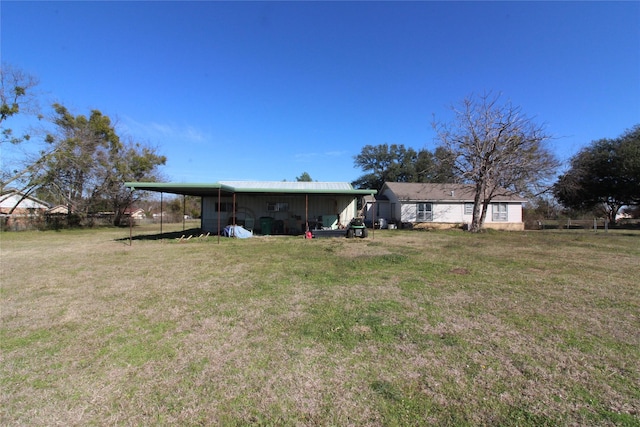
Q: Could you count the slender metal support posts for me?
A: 7